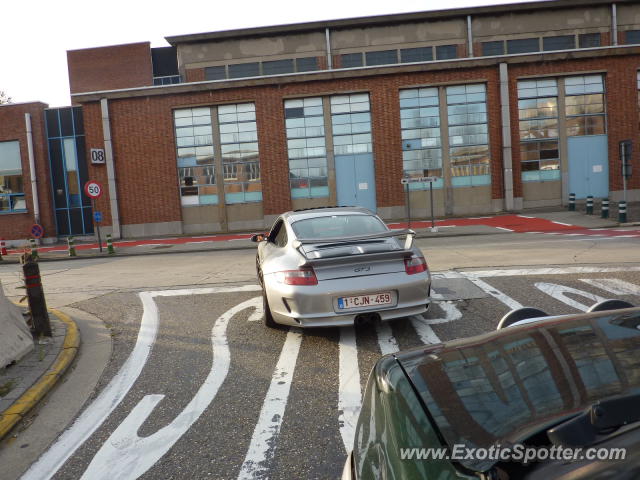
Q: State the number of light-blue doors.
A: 2